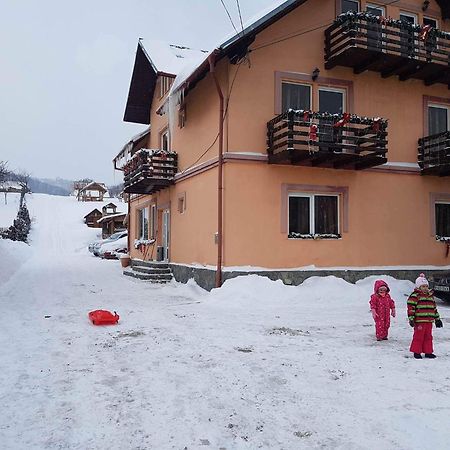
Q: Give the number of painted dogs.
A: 0